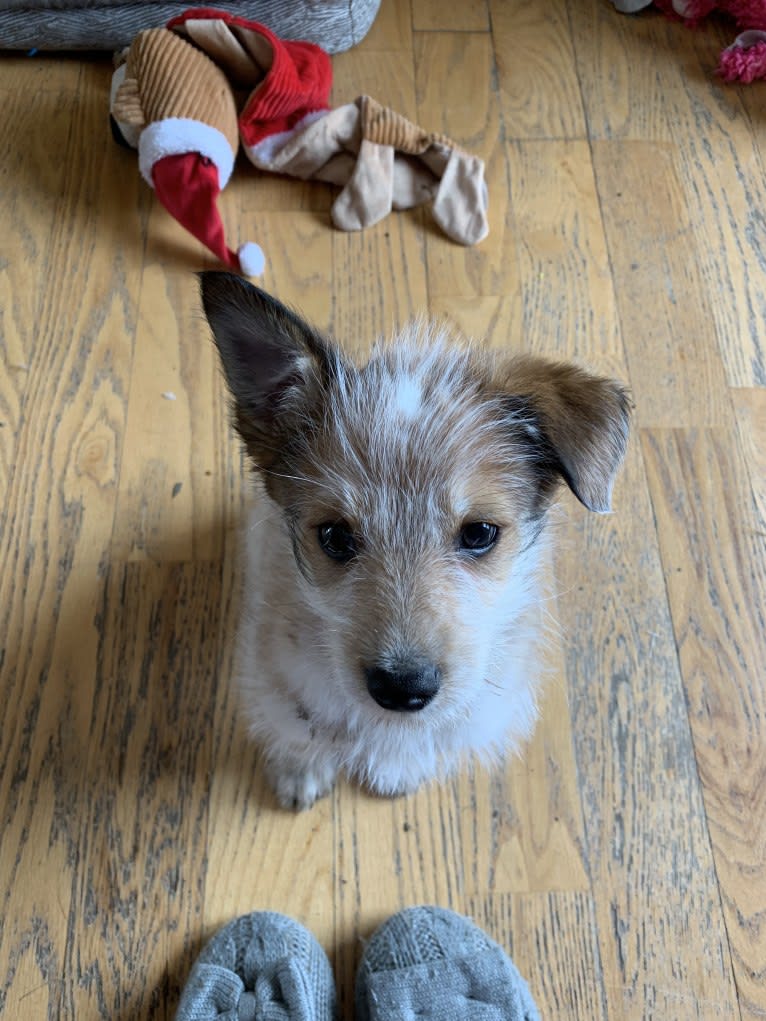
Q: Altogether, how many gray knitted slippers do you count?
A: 2